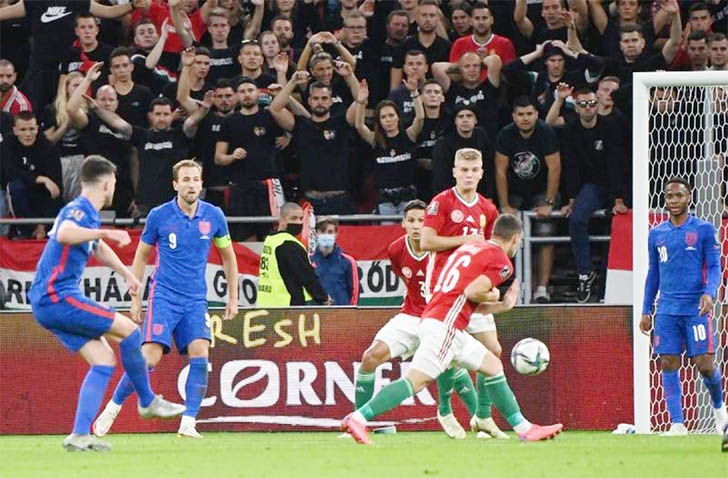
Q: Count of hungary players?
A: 3